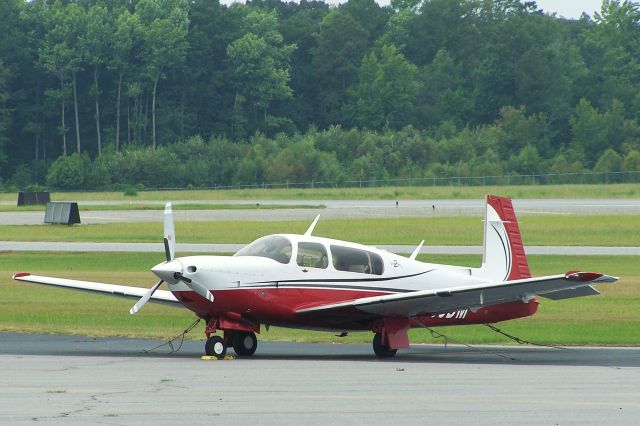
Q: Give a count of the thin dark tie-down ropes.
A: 3